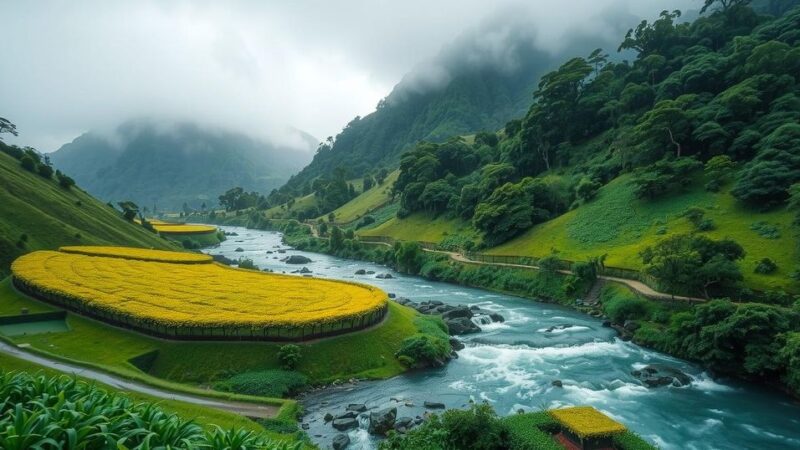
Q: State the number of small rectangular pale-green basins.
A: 1